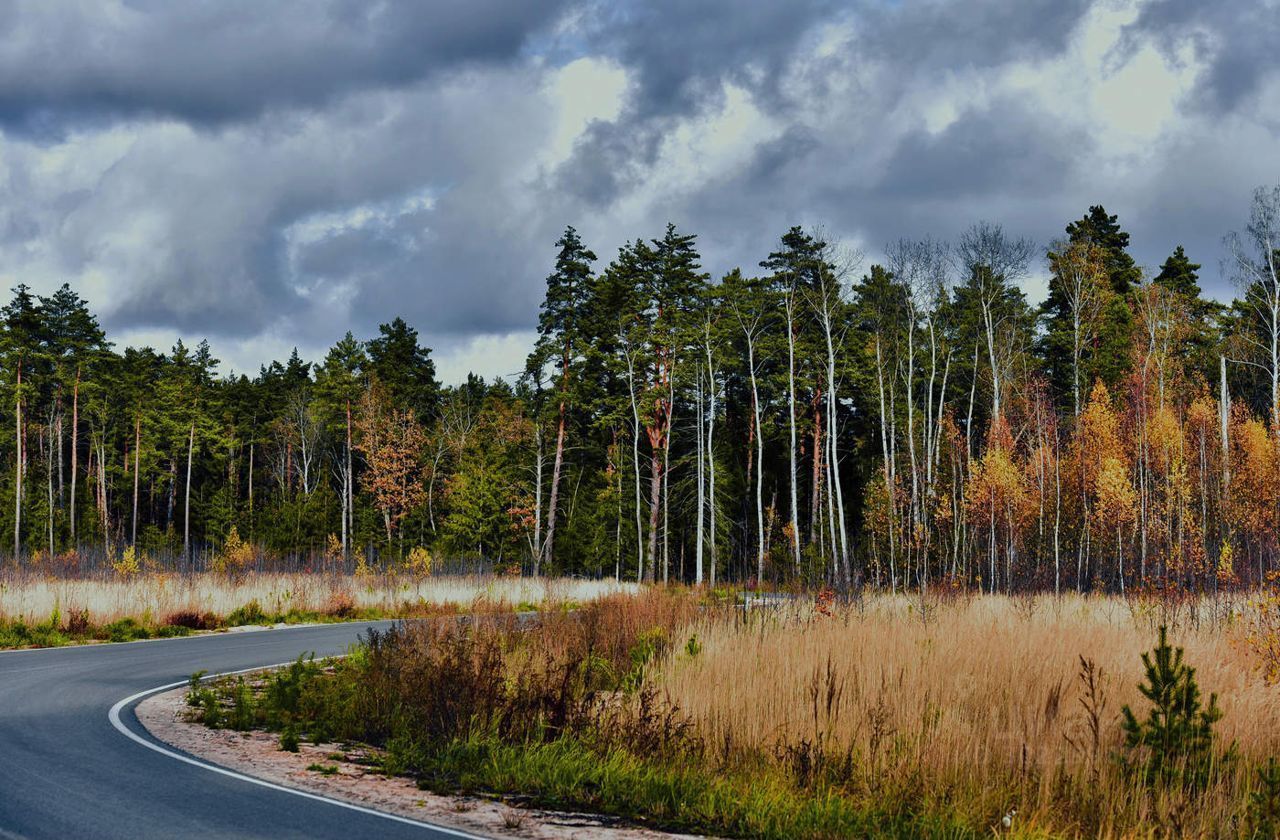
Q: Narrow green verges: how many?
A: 2